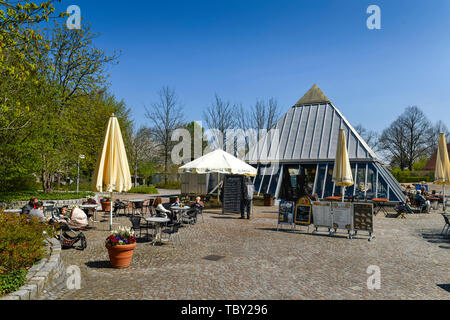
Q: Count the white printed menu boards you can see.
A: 2